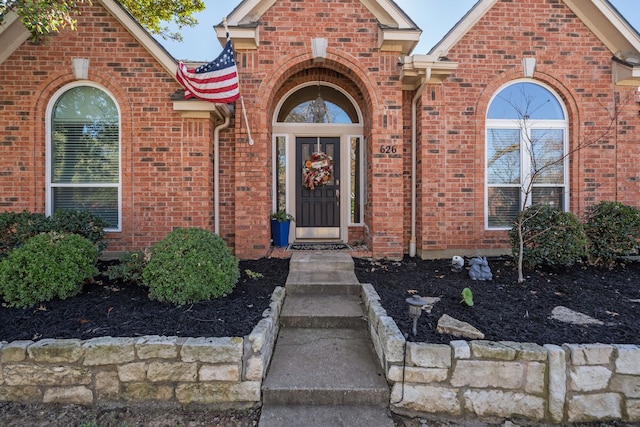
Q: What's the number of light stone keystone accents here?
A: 3